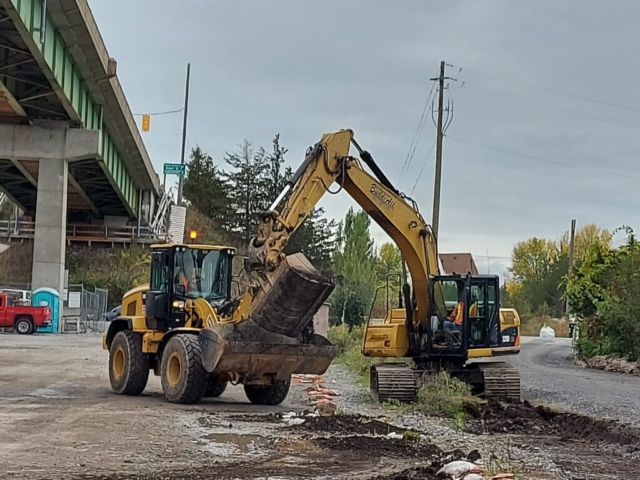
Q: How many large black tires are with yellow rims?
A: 2